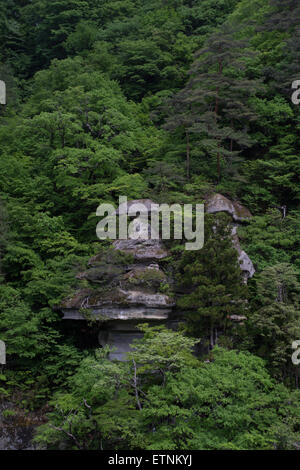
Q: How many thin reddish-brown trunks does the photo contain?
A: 3